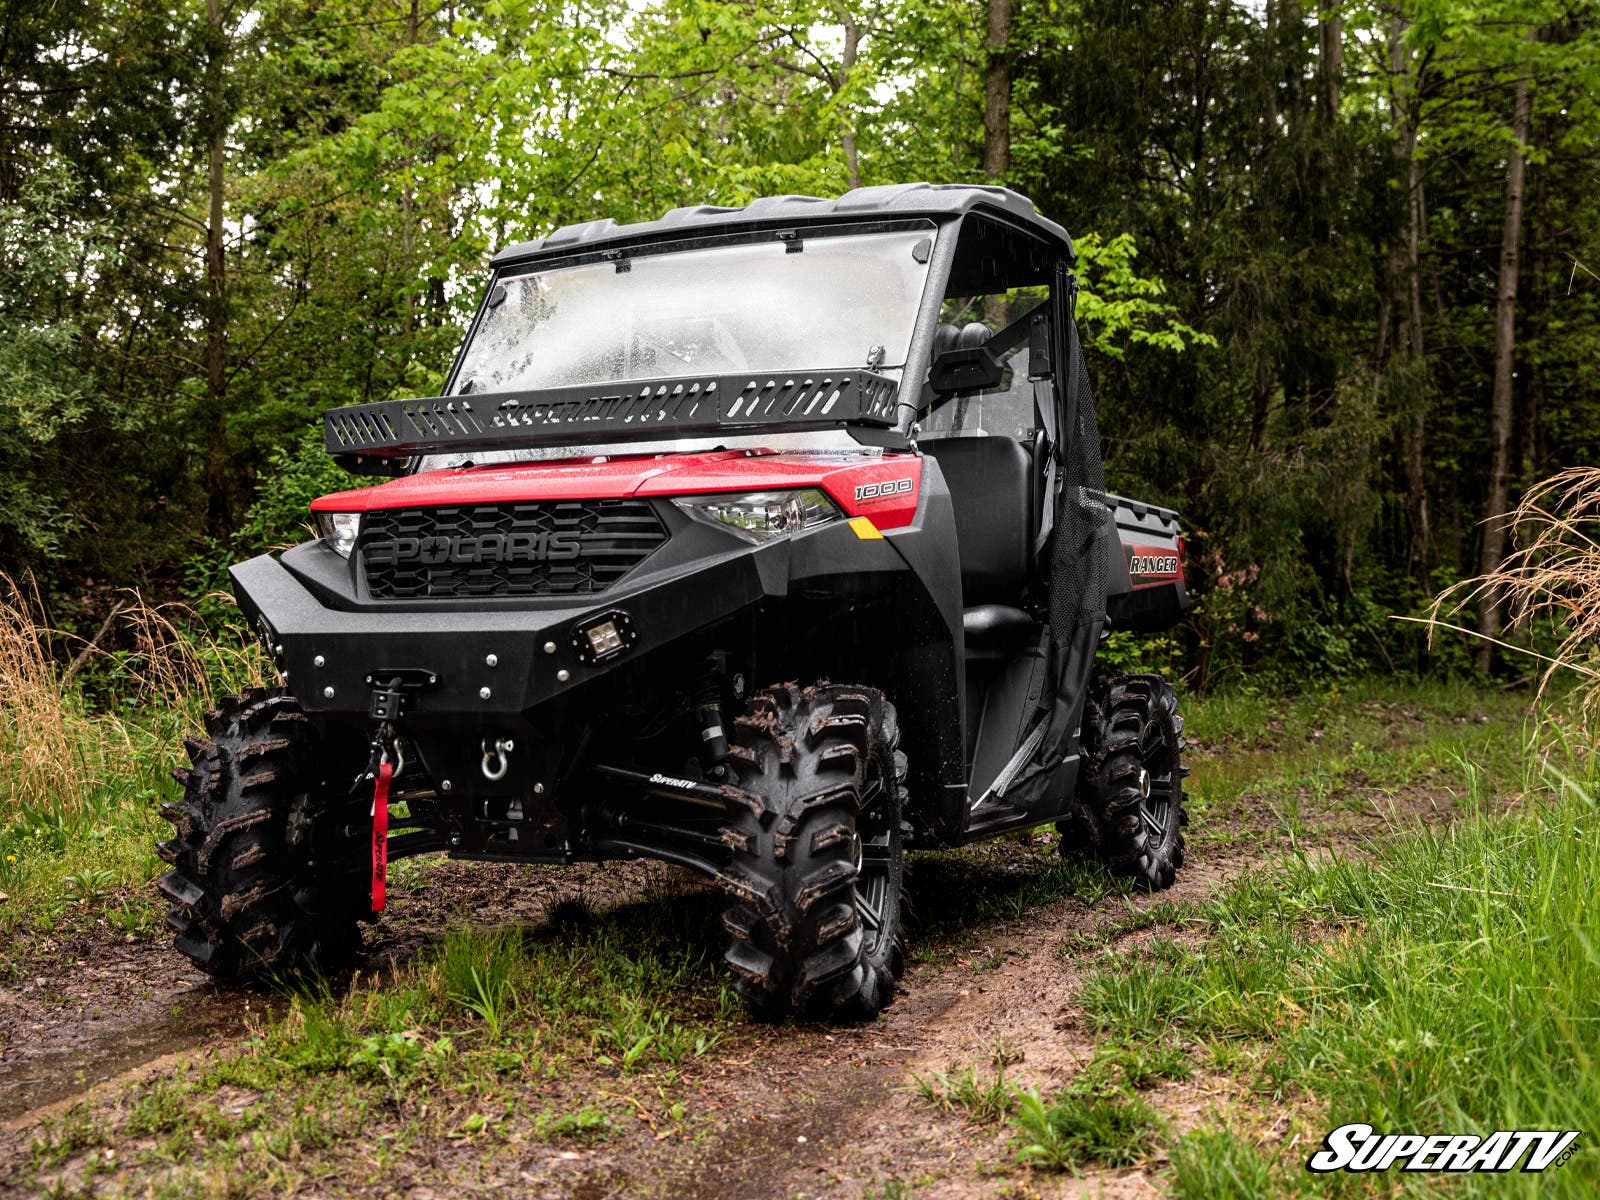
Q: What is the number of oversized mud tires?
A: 3